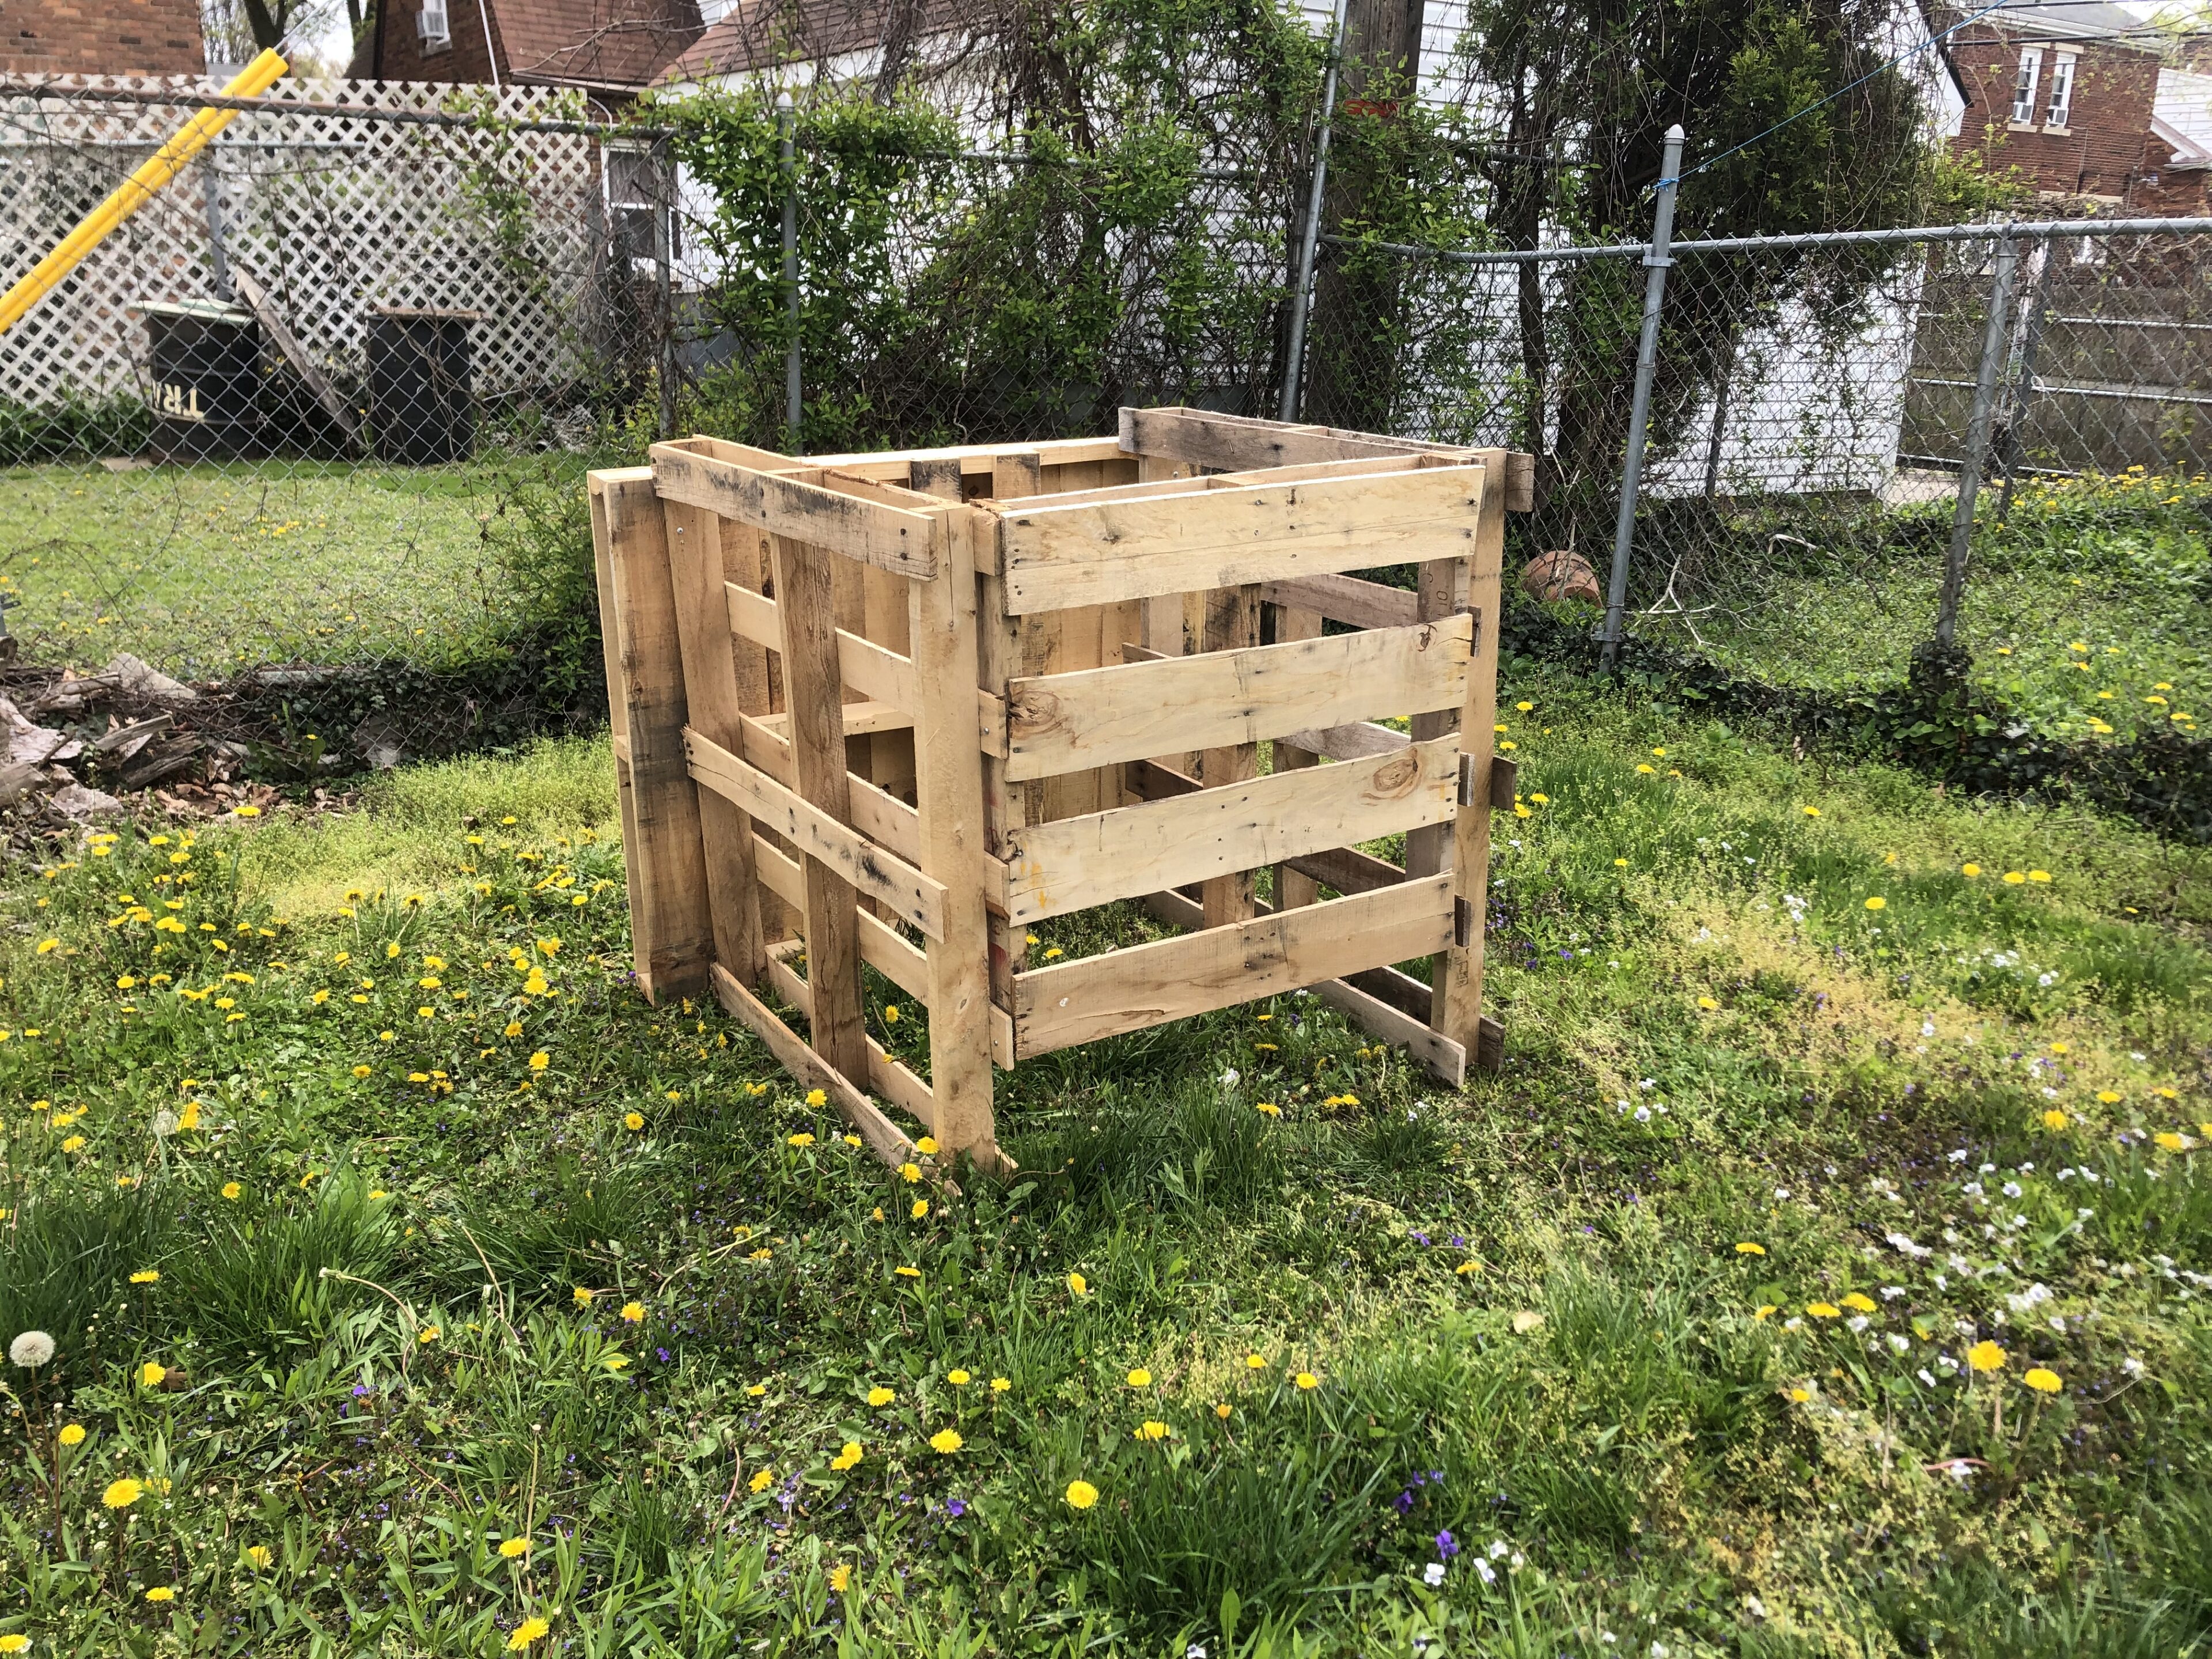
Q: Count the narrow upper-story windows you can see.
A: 2